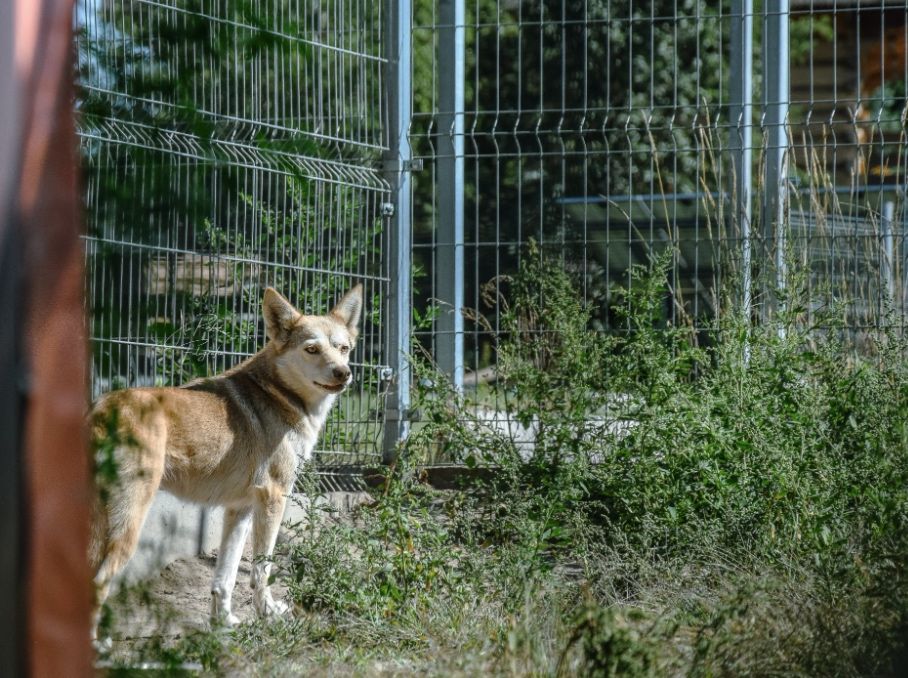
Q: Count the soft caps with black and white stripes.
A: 0